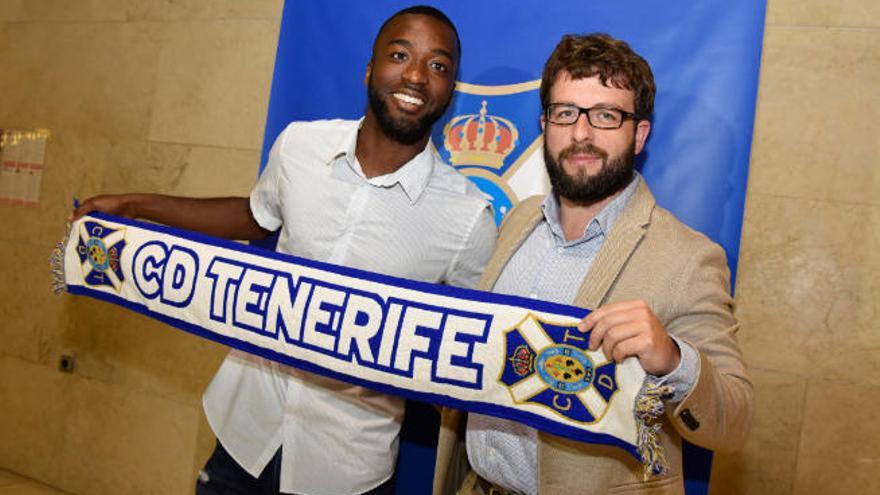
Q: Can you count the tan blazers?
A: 1